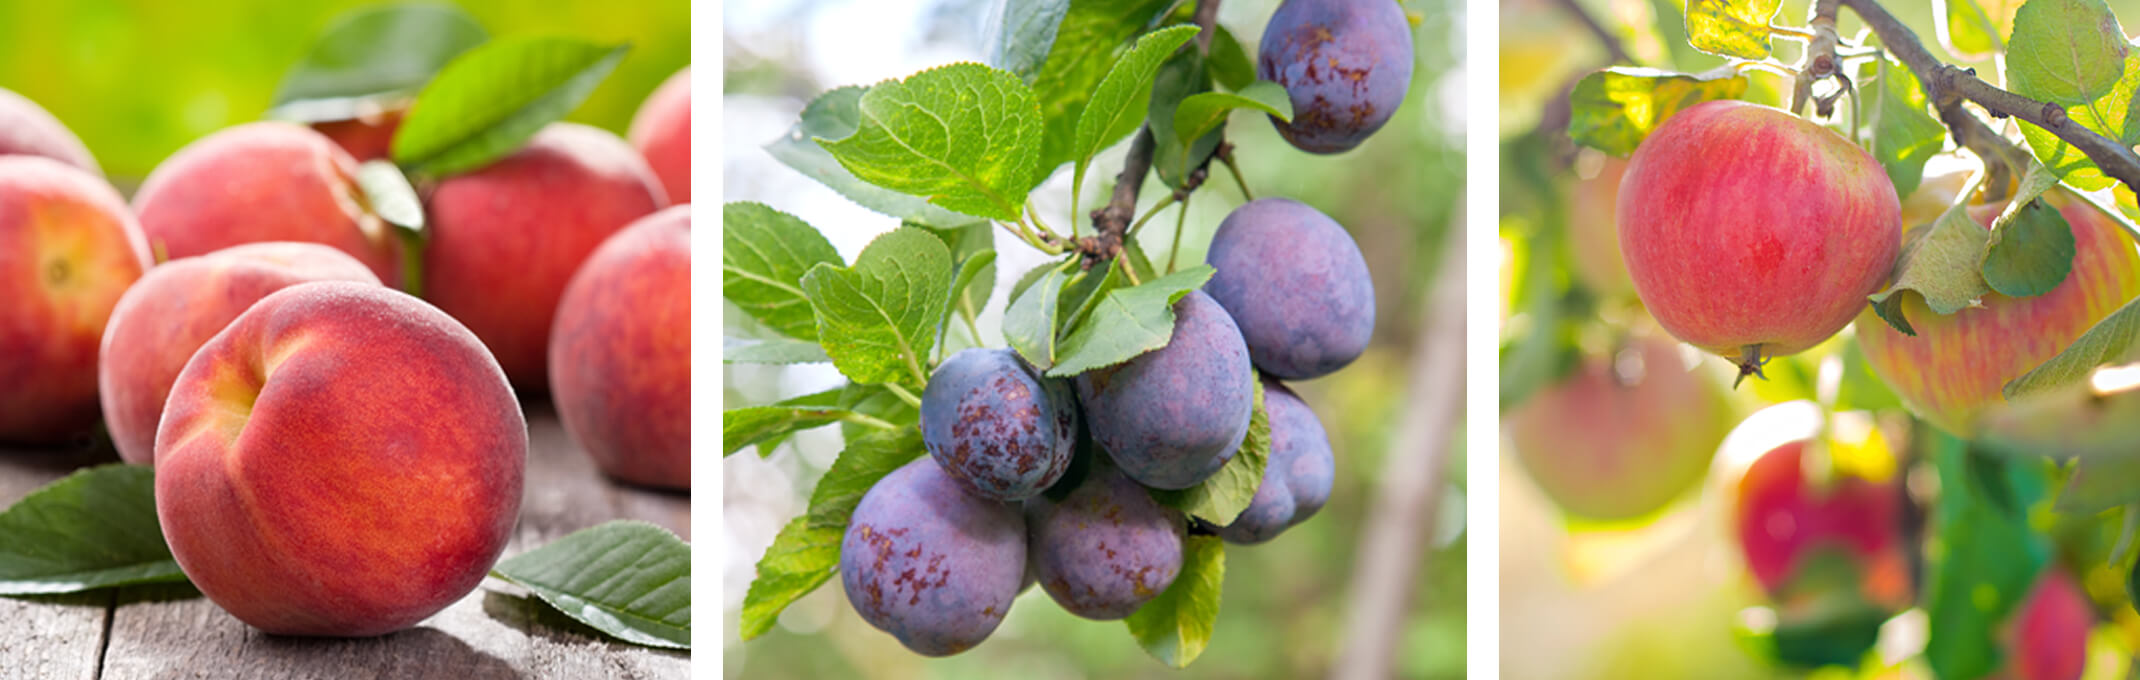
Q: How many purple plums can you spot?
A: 7